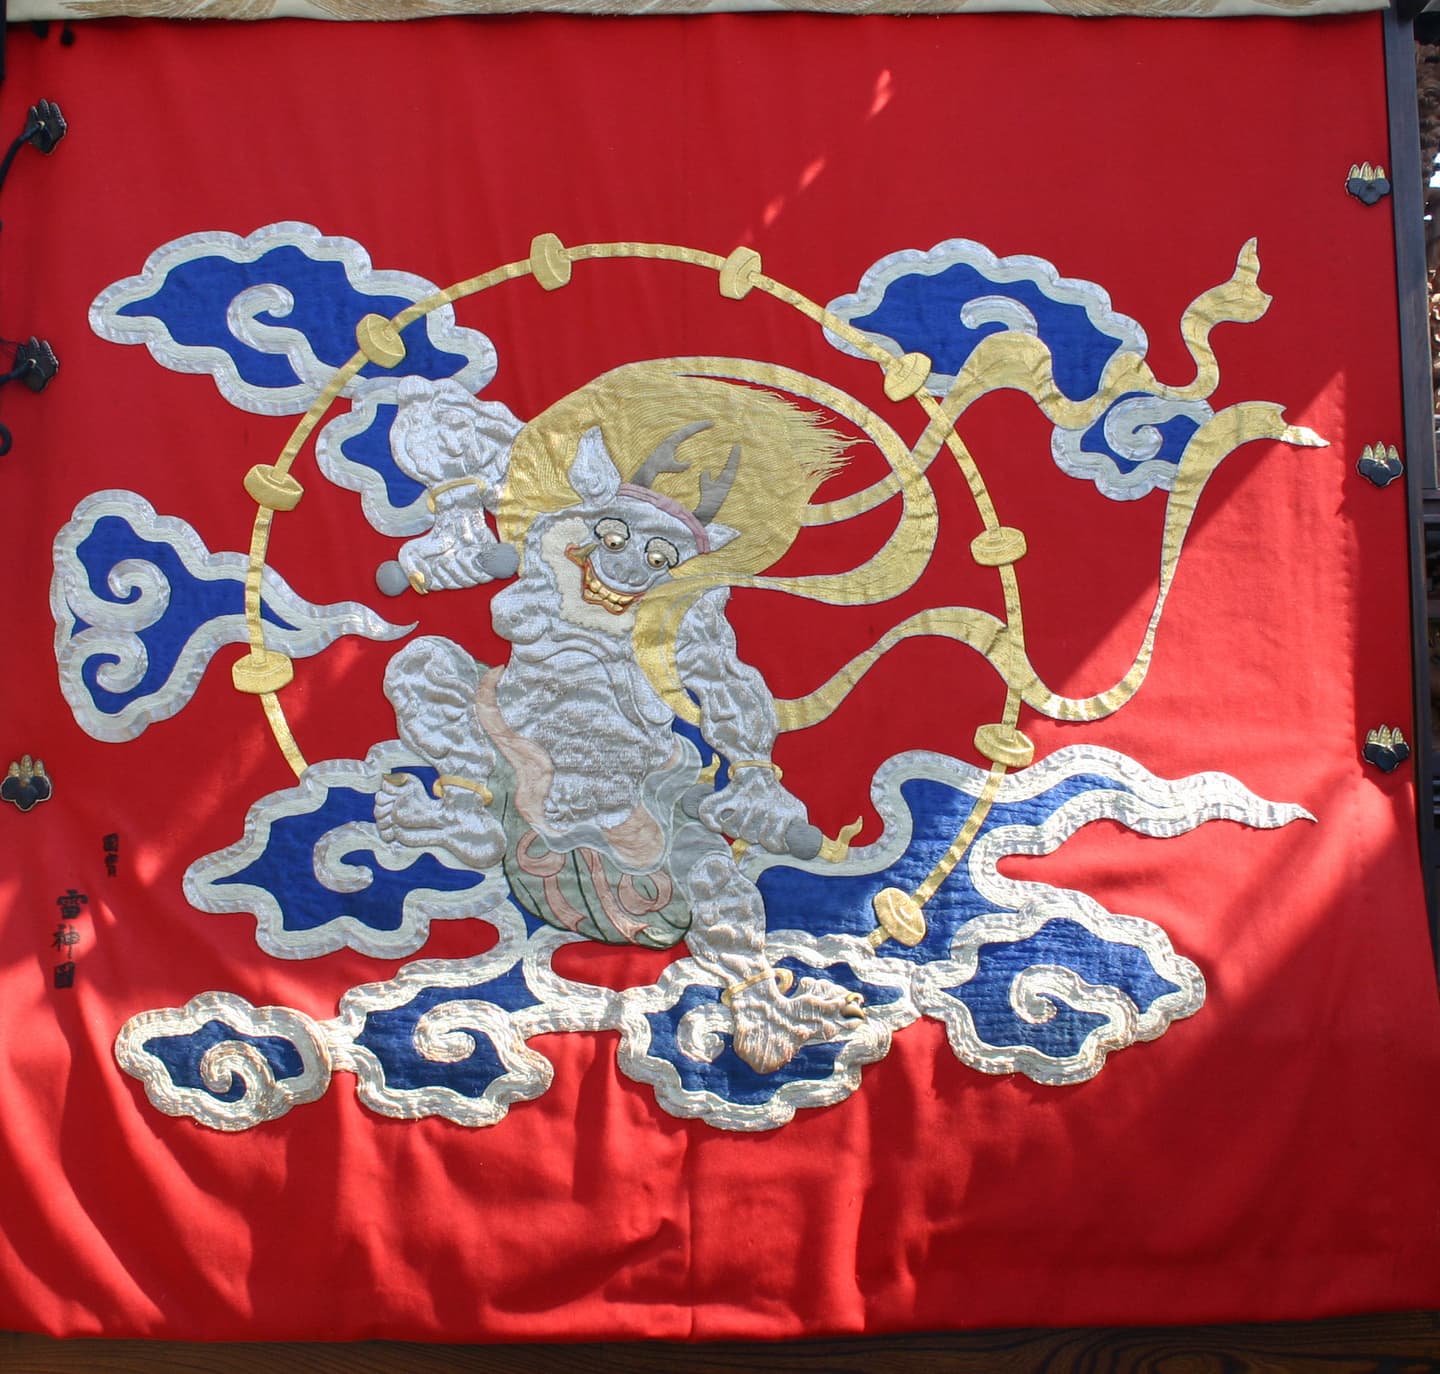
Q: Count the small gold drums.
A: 9